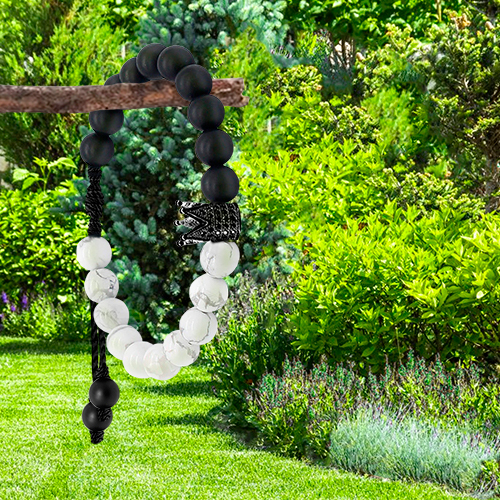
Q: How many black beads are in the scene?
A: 12